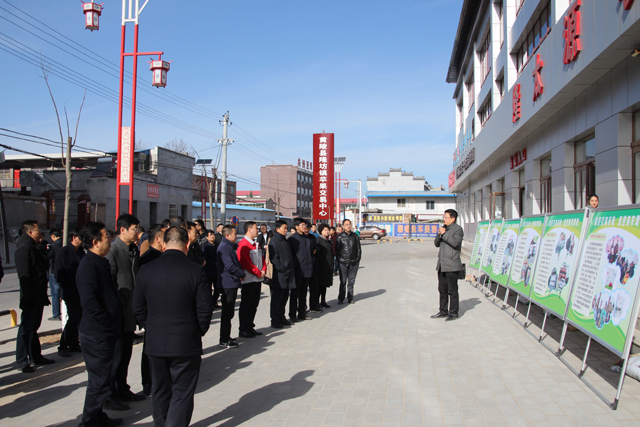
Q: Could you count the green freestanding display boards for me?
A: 6